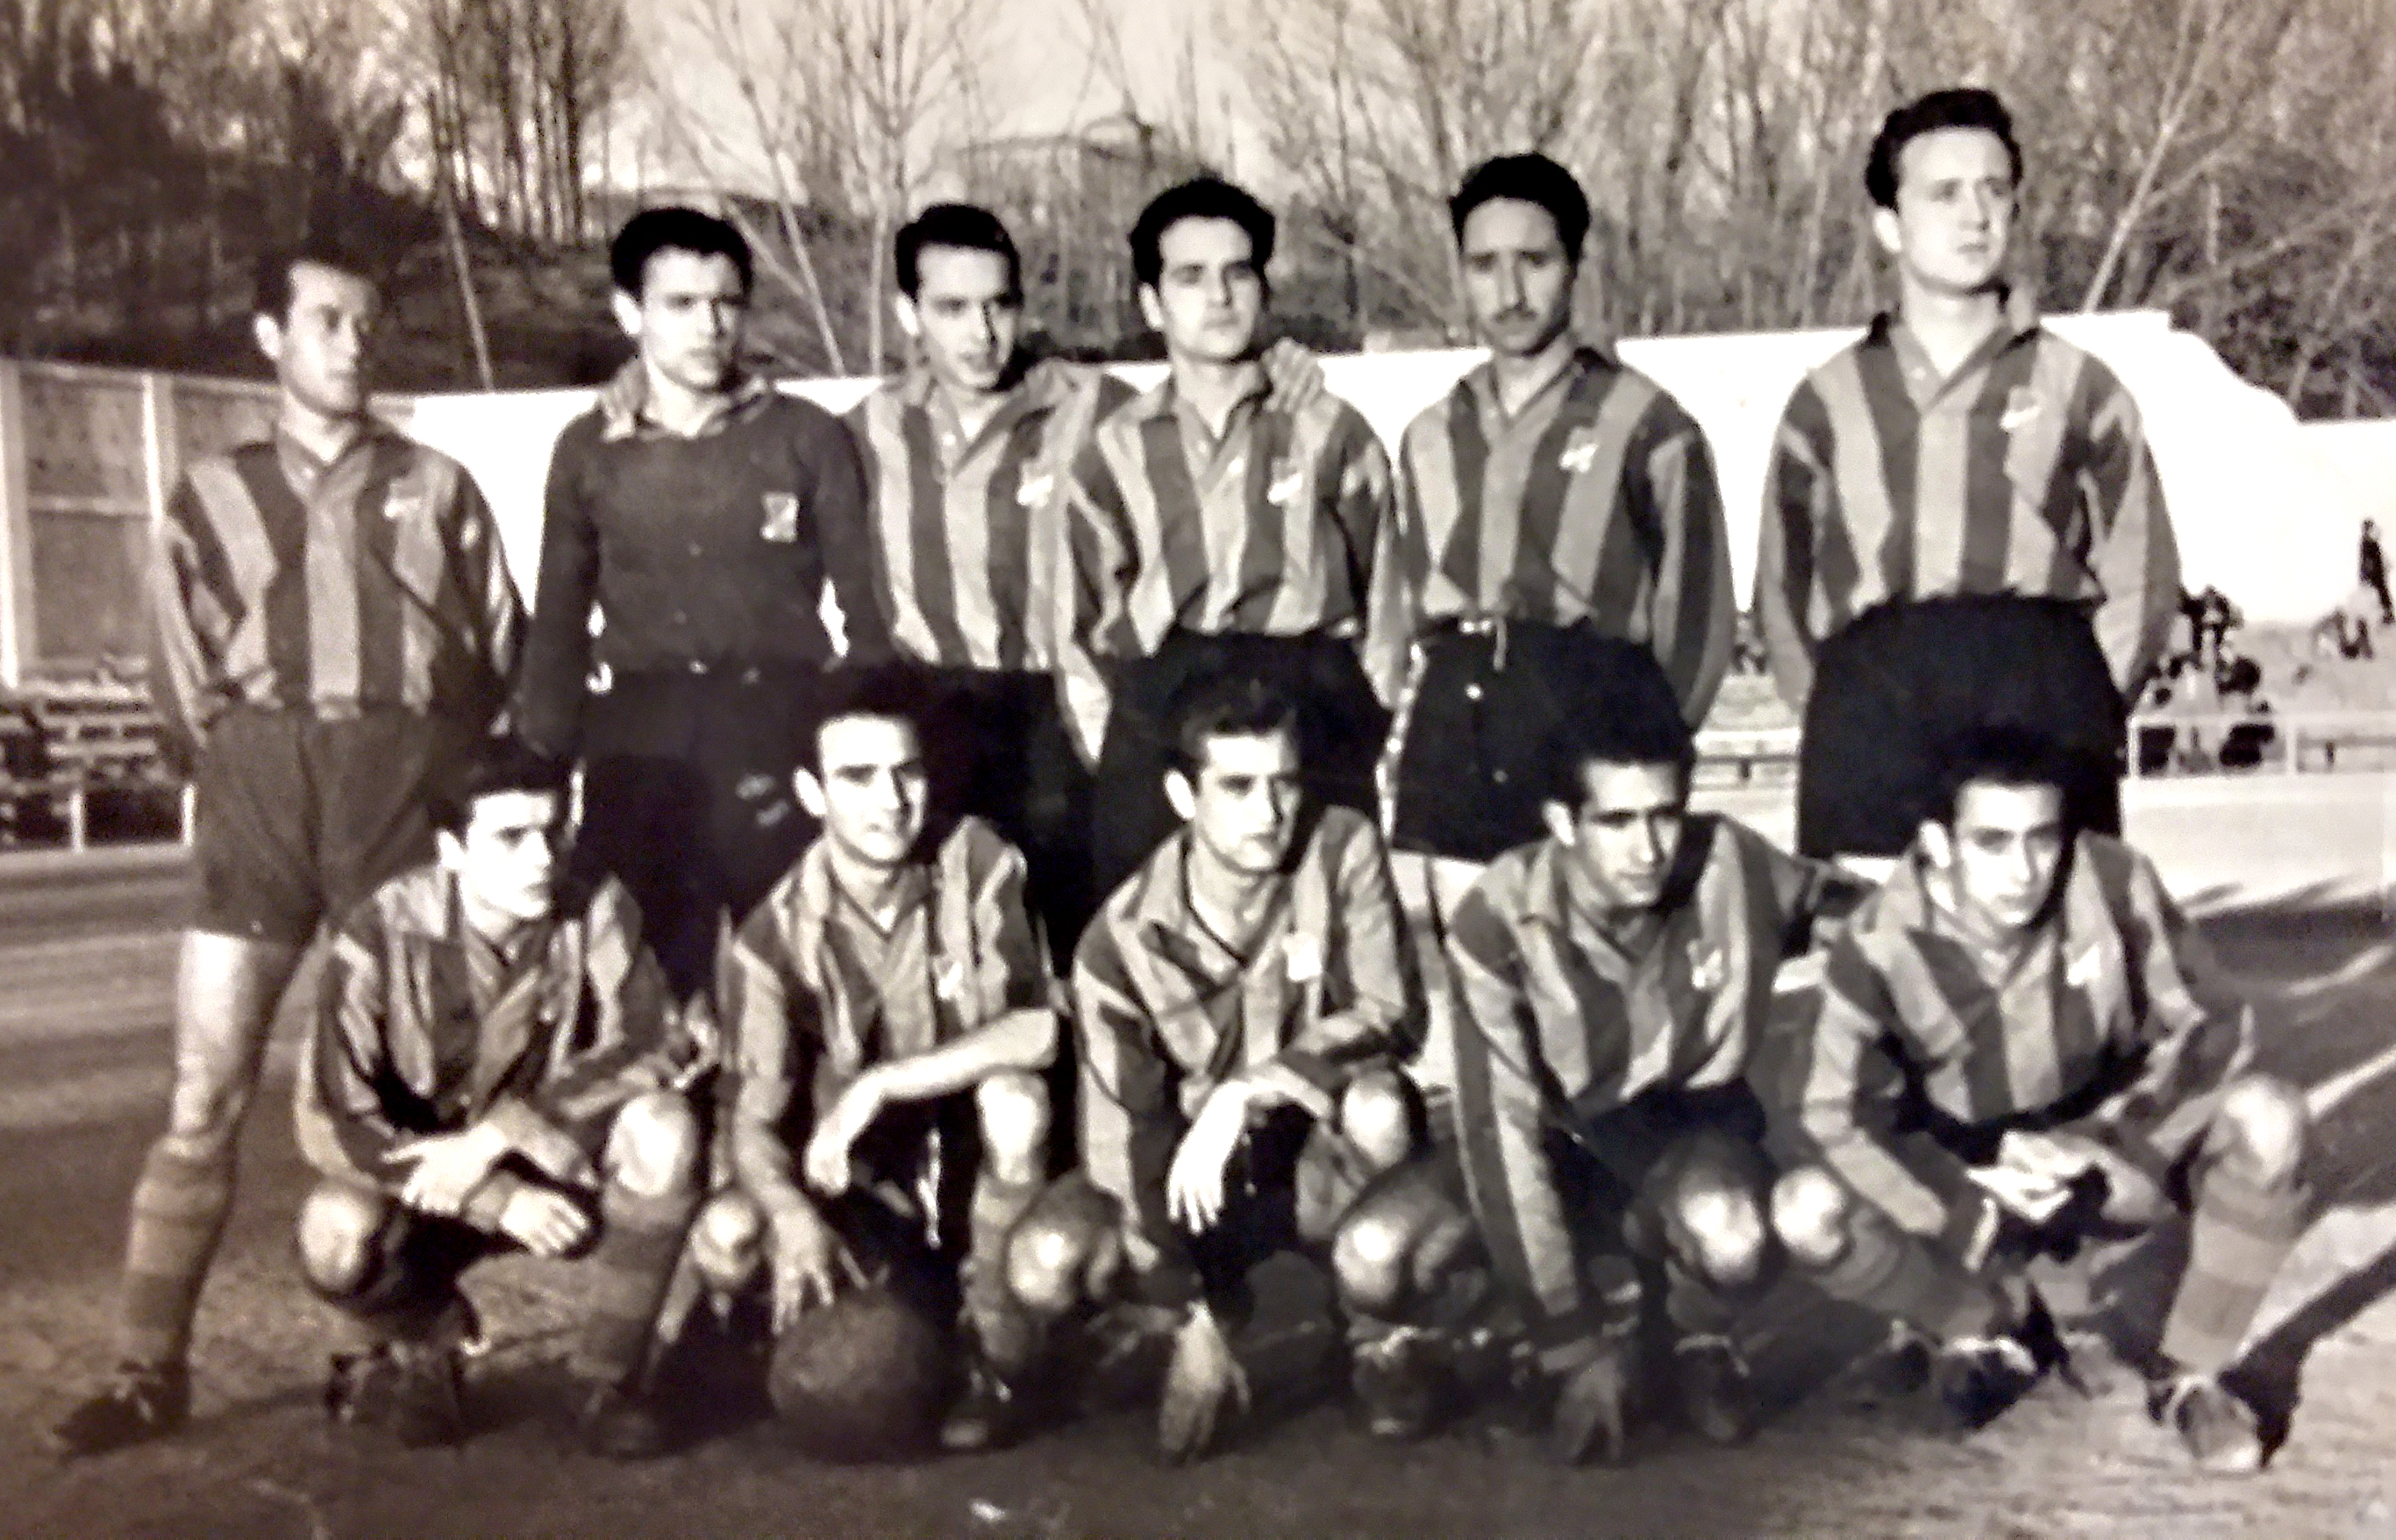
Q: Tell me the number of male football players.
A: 11